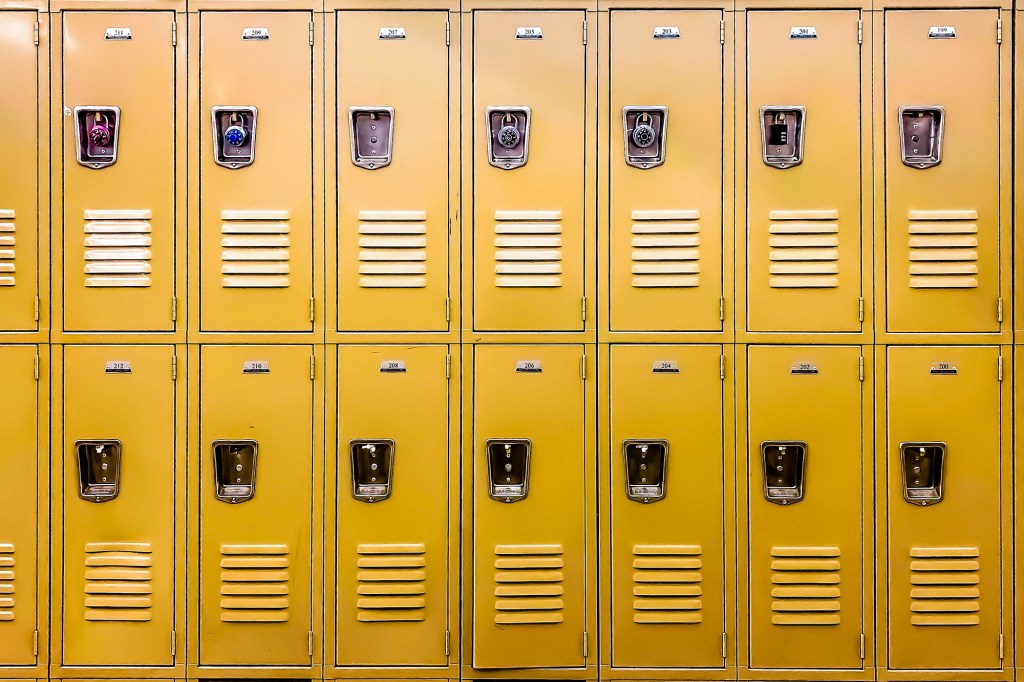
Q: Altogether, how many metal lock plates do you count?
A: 14